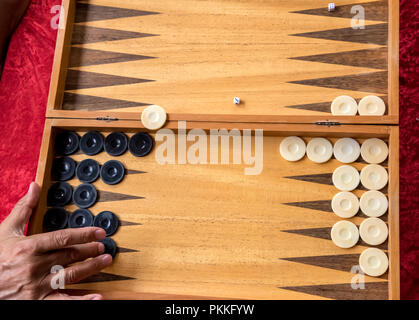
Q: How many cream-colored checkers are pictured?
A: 14